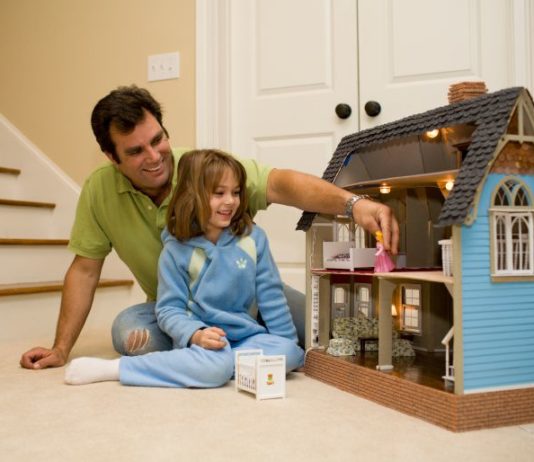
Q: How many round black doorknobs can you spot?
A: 2